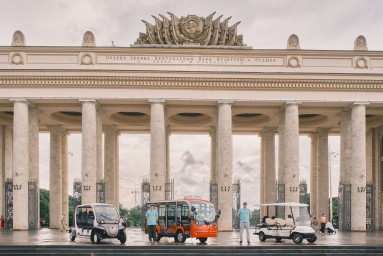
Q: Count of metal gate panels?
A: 12